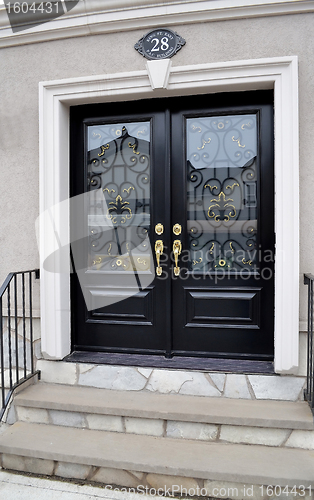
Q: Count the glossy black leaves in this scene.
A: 2